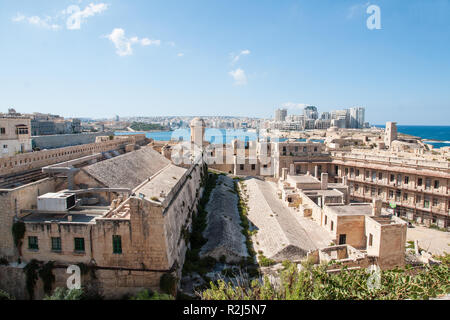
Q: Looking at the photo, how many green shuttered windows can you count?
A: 4